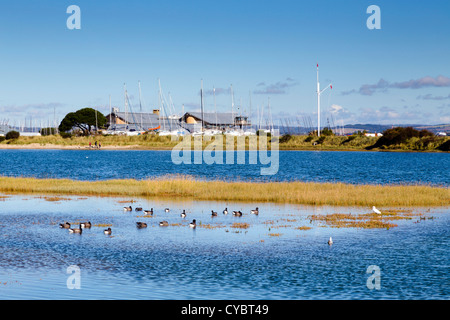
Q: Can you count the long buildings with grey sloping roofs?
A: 2